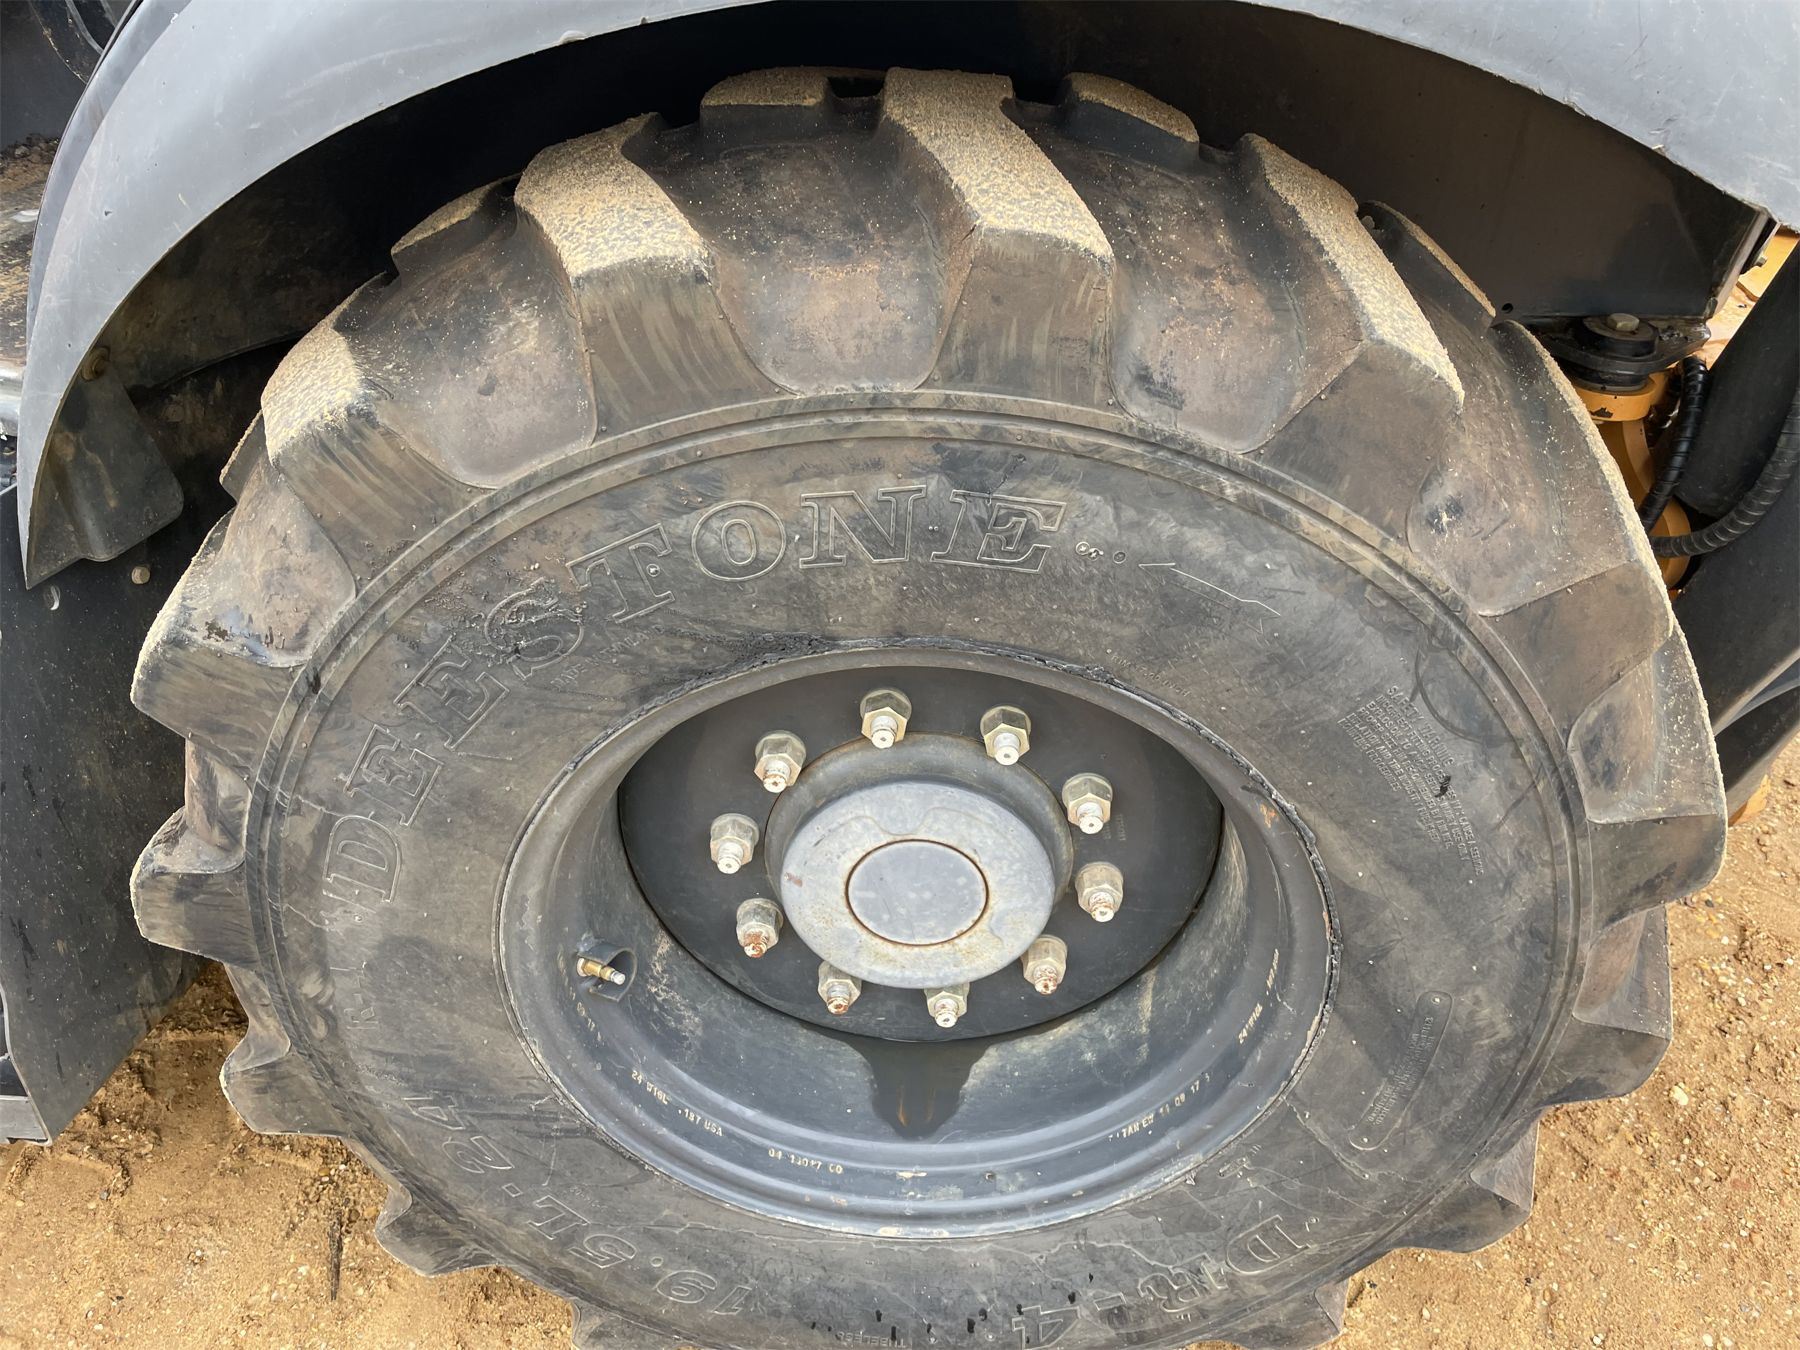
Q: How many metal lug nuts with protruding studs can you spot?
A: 10